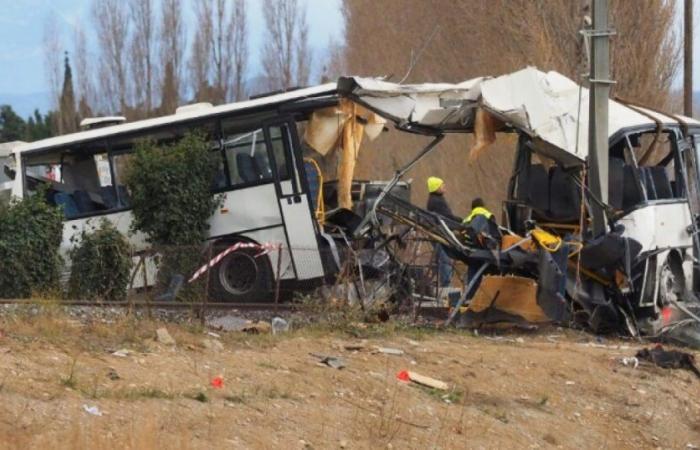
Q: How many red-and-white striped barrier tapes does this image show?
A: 1